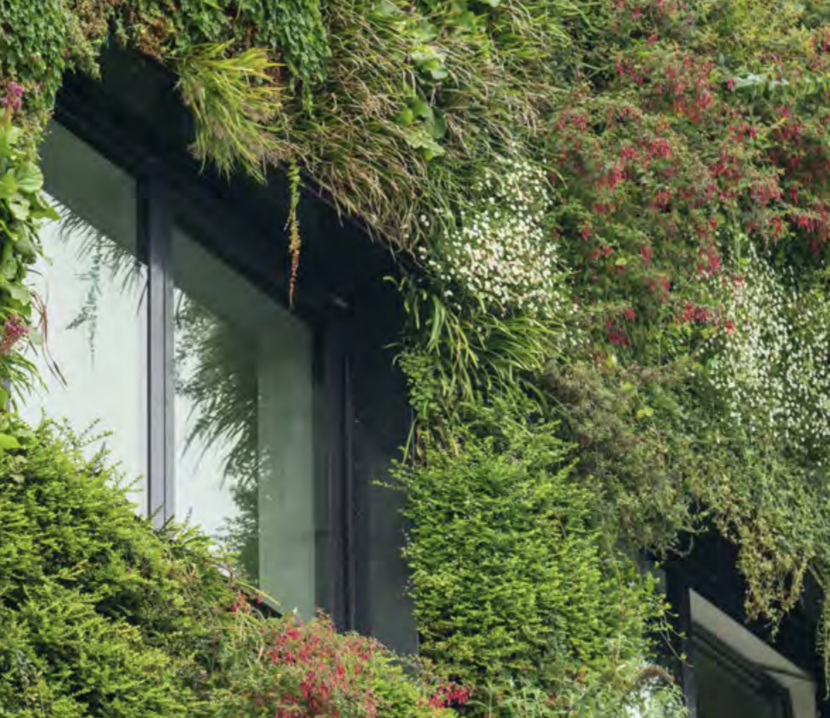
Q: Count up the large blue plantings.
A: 0